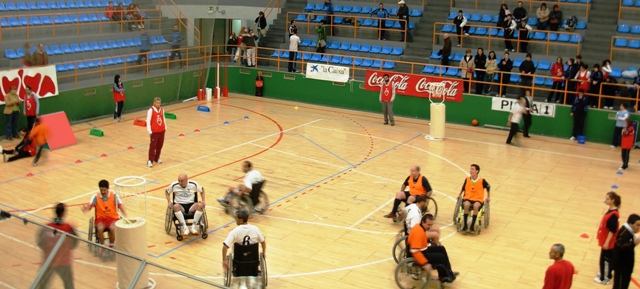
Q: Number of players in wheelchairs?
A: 8